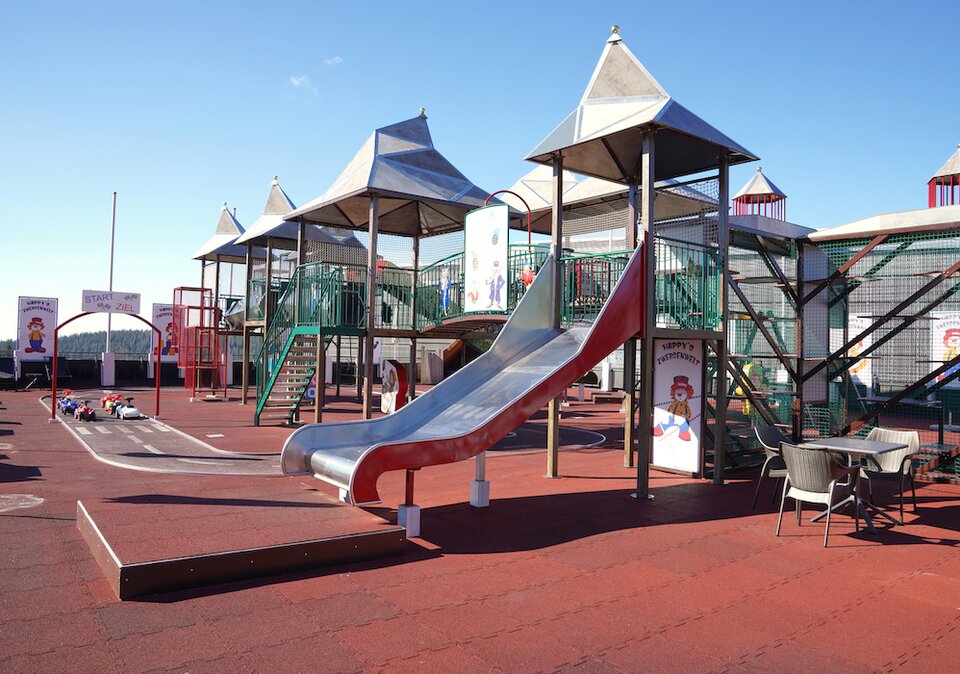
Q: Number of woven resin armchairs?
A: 3